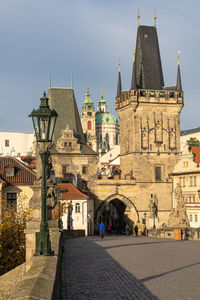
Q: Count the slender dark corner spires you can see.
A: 3